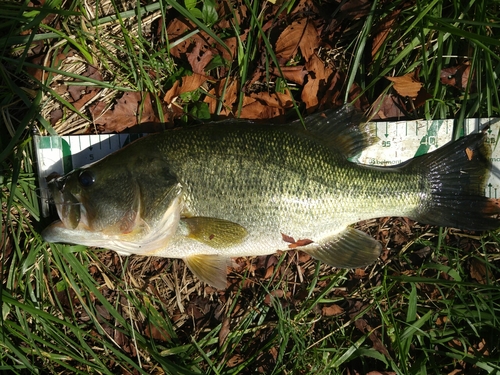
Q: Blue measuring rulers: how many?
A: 0